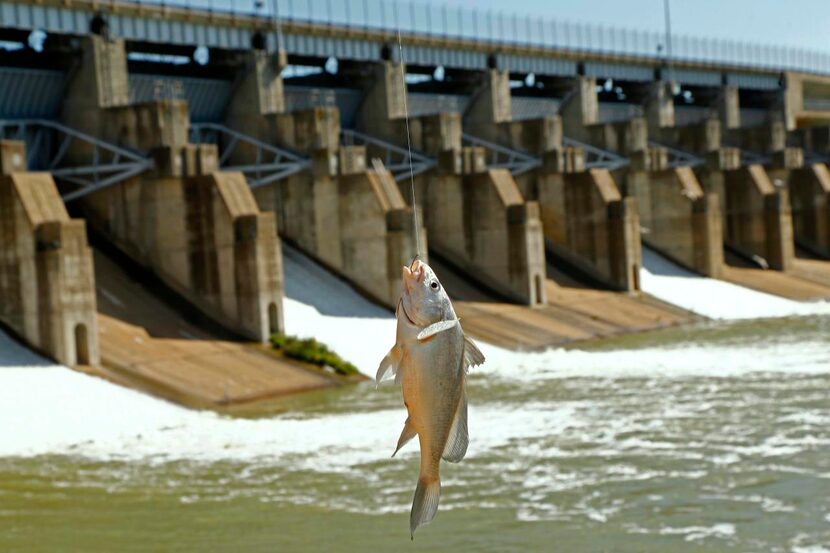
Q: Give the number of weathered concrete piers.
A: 8